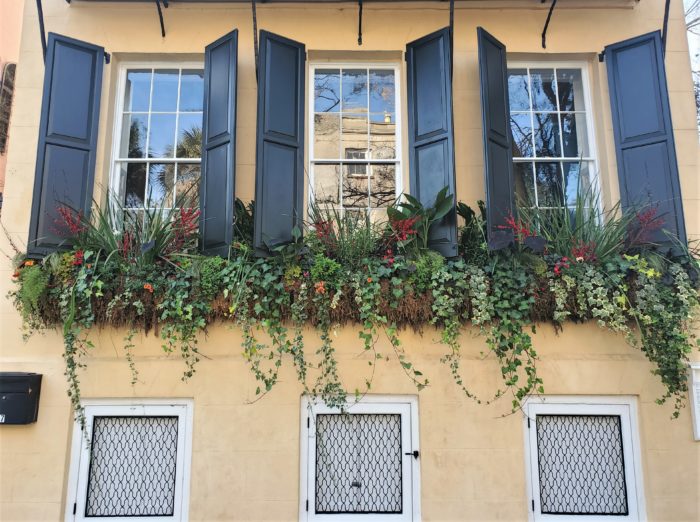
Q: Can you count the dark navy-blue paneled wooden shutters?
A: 6